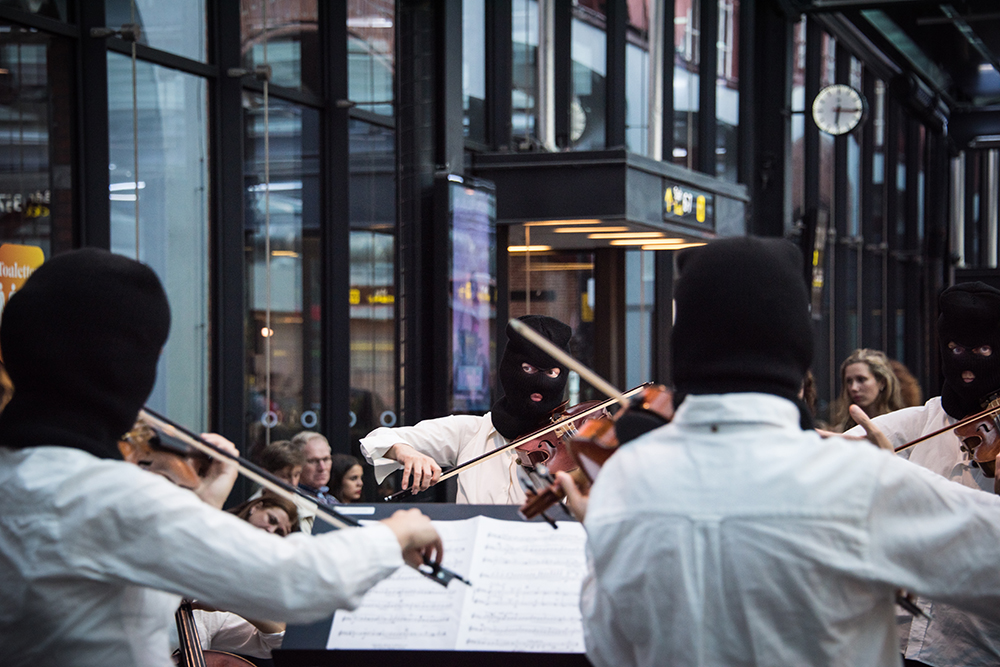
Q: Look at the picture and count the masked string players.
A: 4